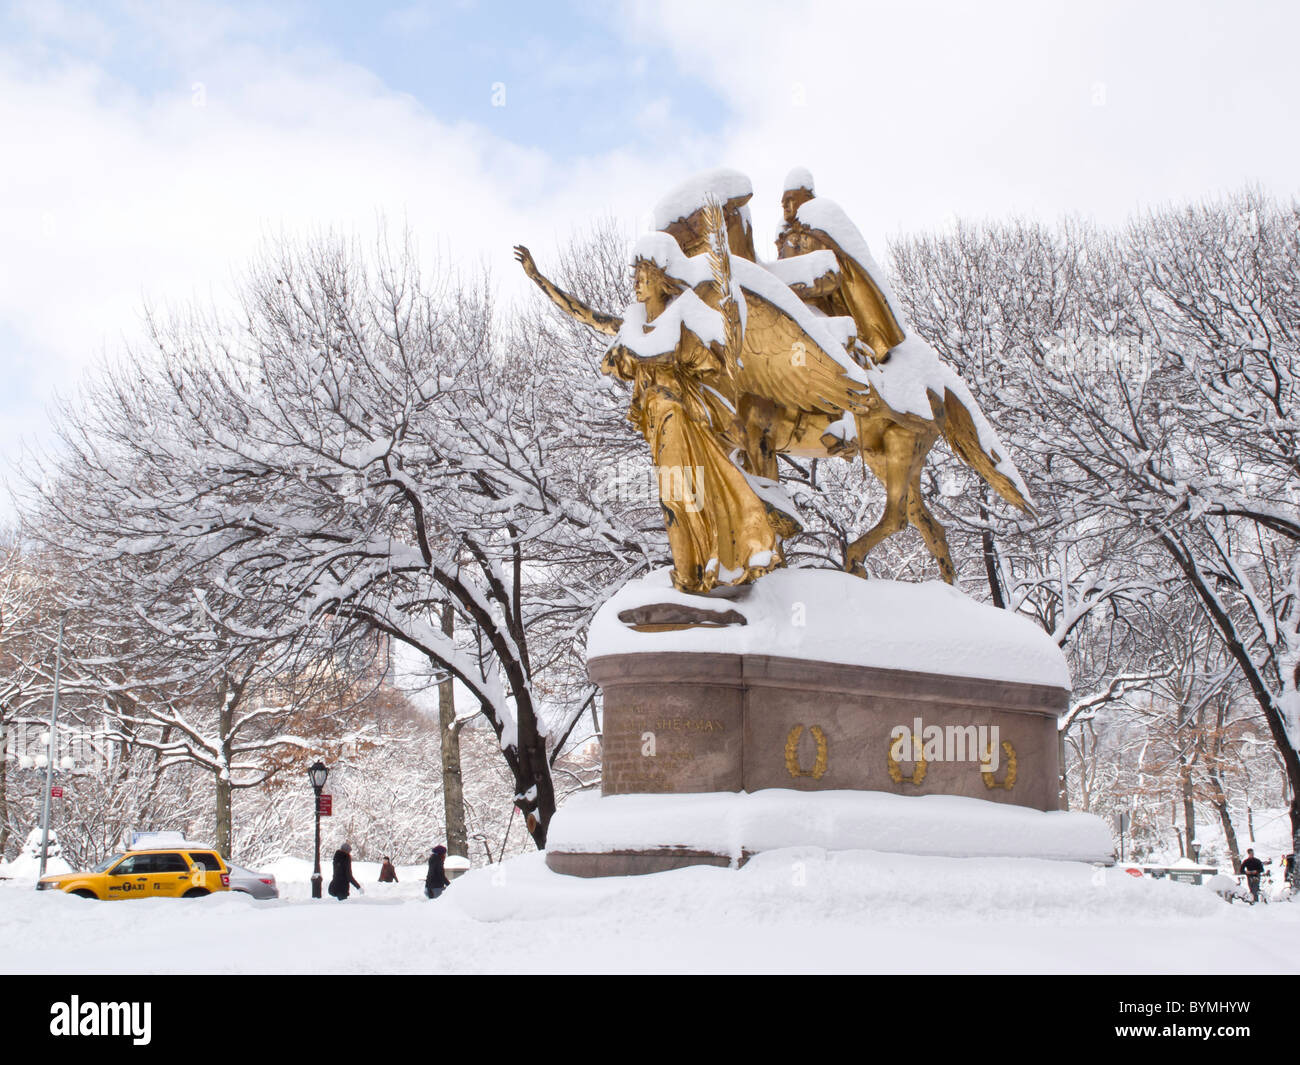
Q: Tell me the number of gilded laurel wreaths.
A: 3